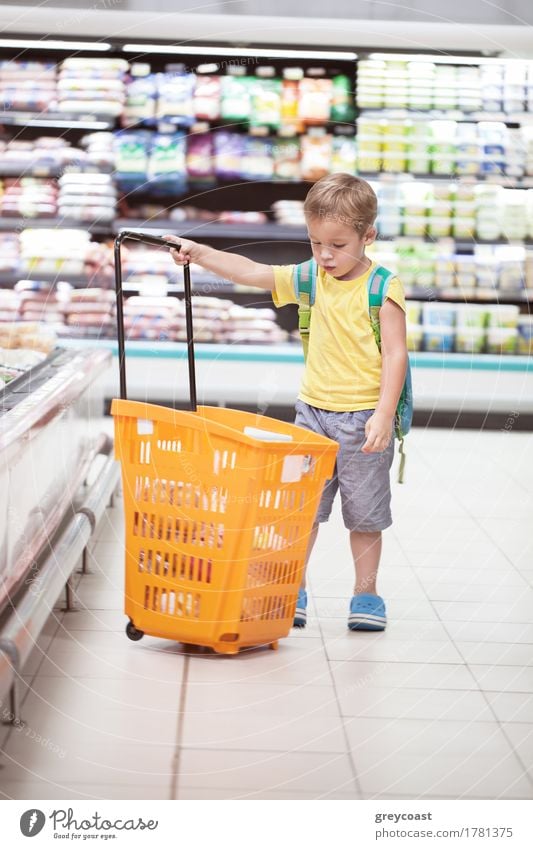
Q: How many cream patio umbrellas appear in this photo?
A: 0